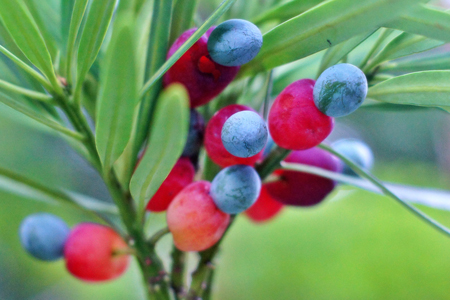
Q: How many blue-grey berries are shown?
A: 6